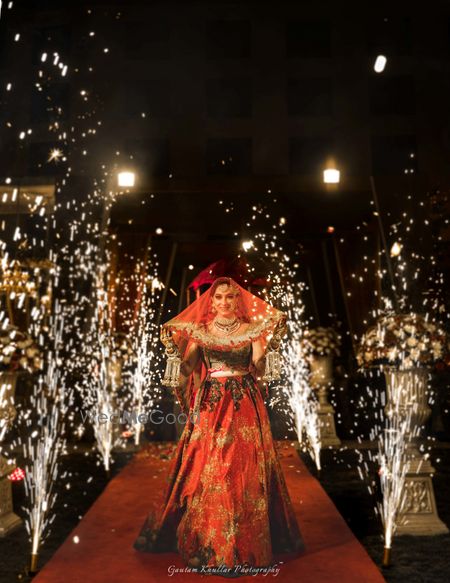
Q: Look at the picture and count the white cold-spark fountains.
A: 6